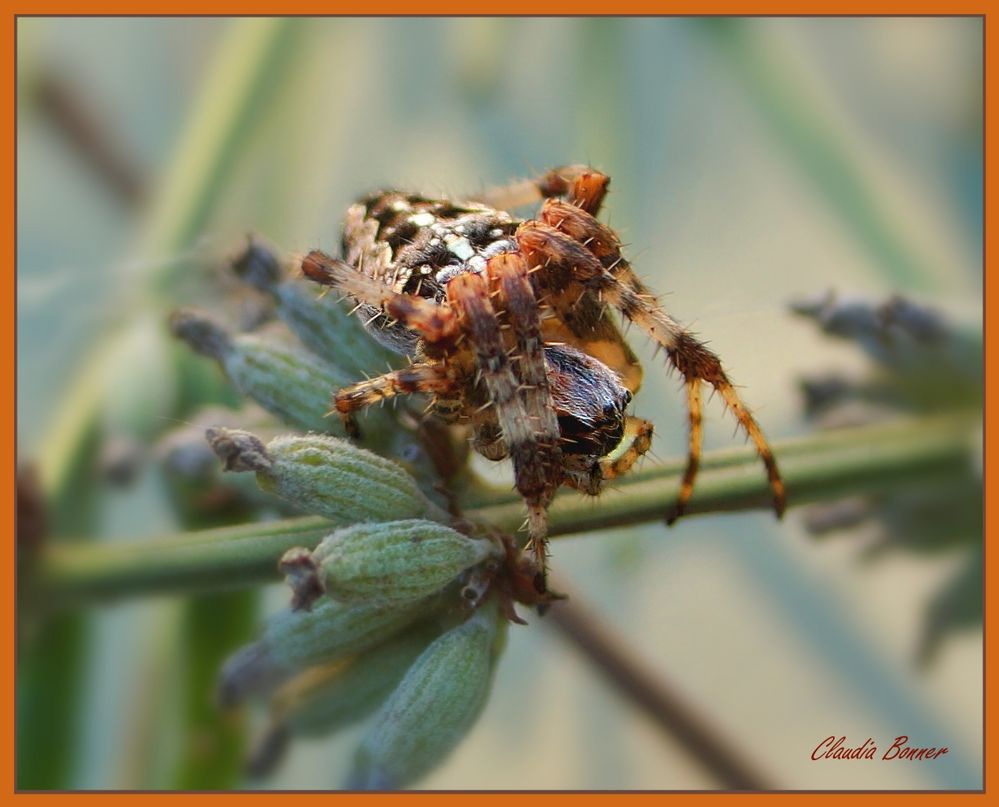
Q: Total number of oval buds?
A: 7